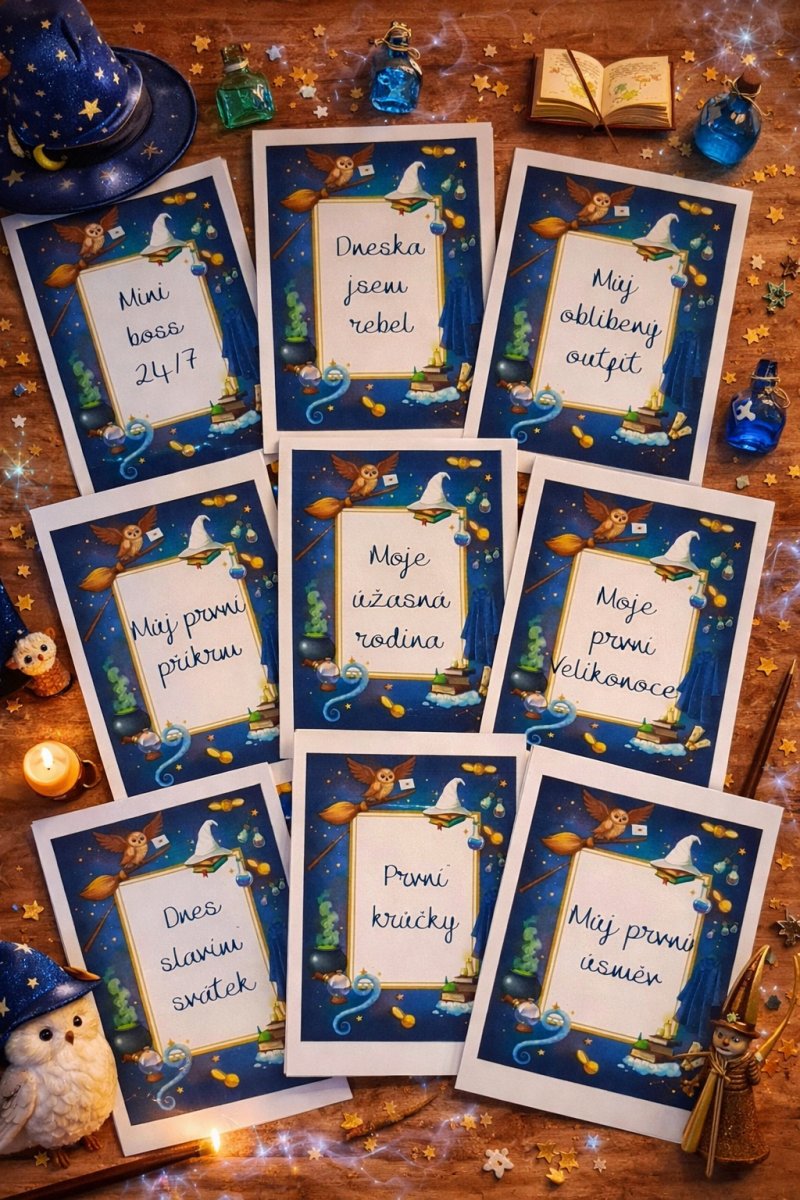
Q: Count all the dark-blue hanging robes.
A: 9